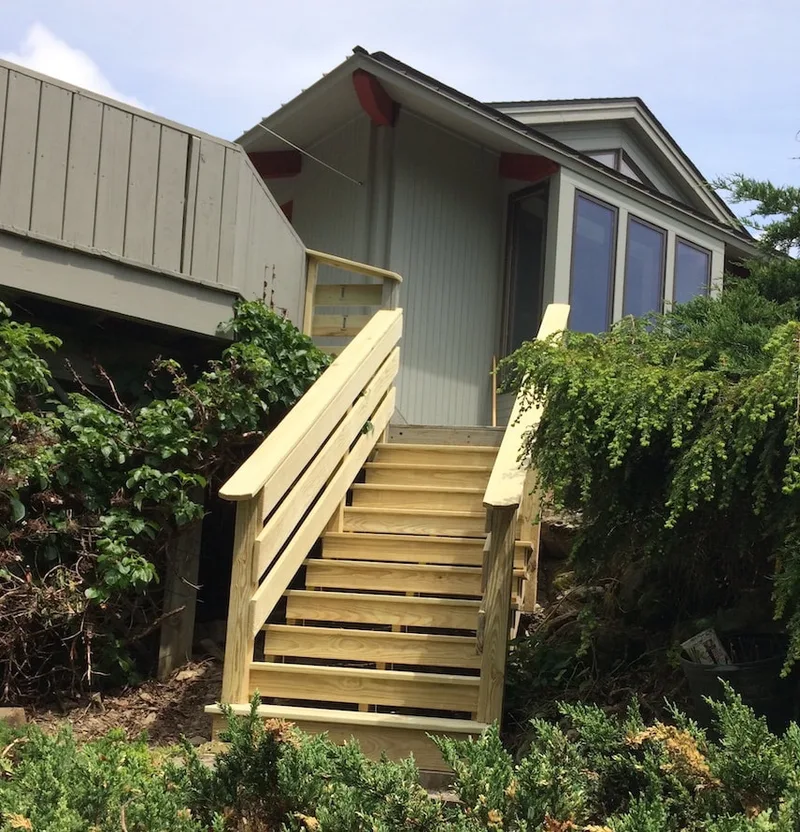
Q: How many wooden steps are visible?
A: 10